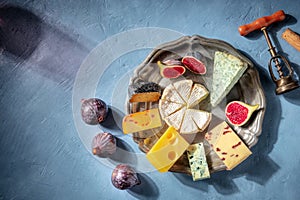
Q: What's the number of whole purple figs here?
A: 3